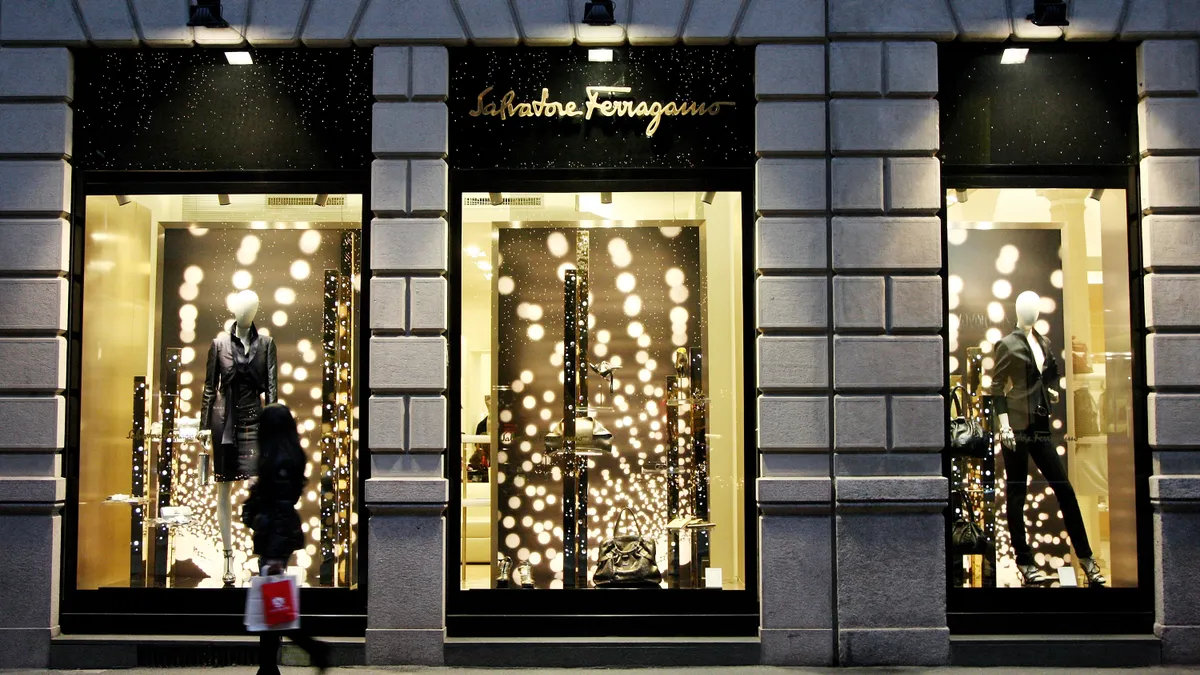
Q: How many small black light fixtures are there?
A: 3